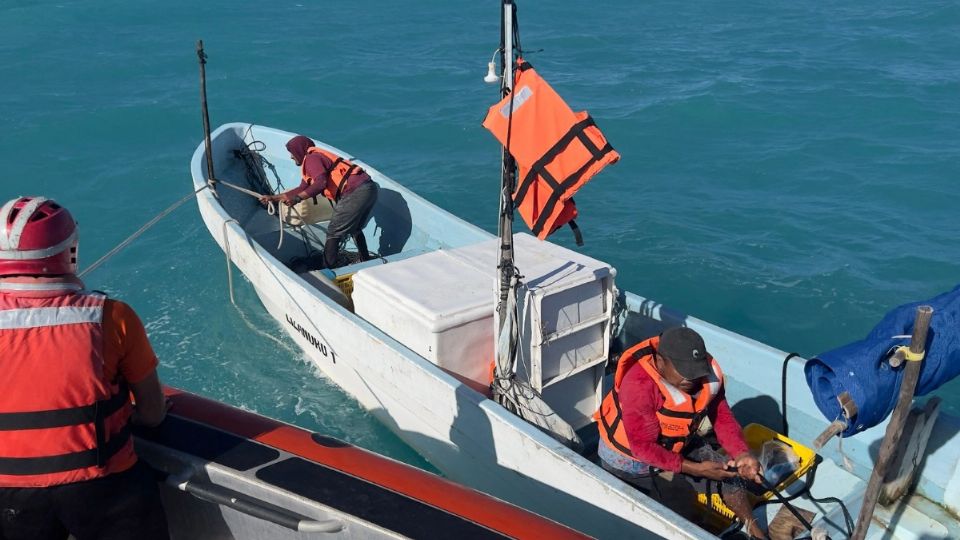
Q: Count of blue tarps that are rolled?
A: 1